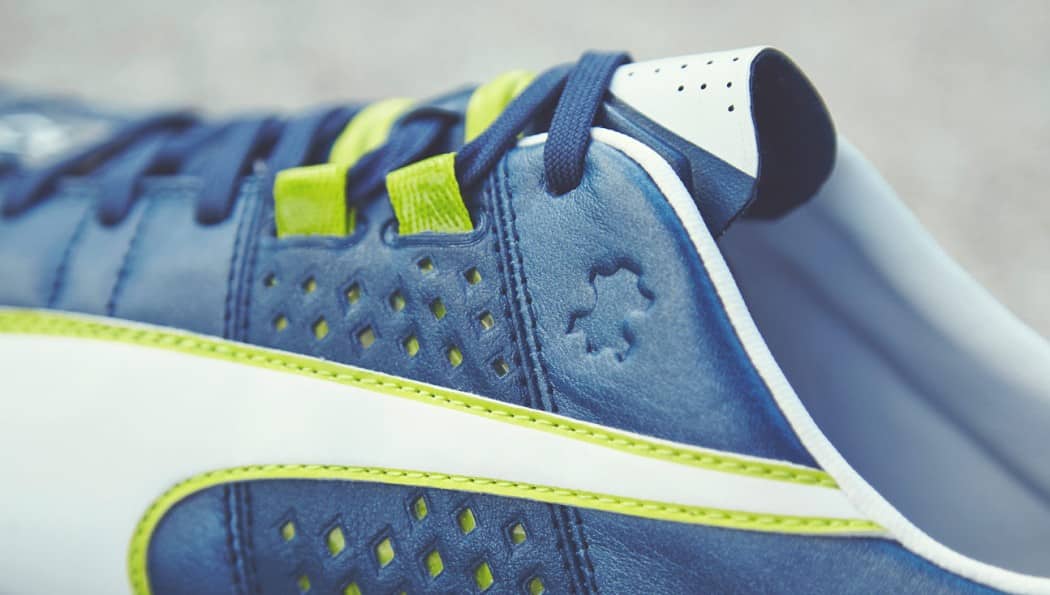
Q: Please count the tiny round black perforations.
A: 9